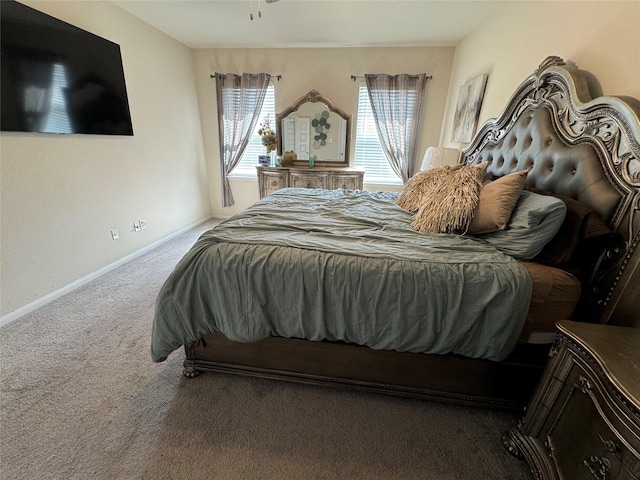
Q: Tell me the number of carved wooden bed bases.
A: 1